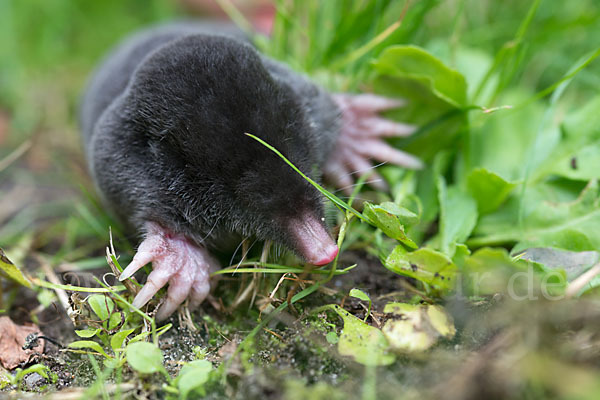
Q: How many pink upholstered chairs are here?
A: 0